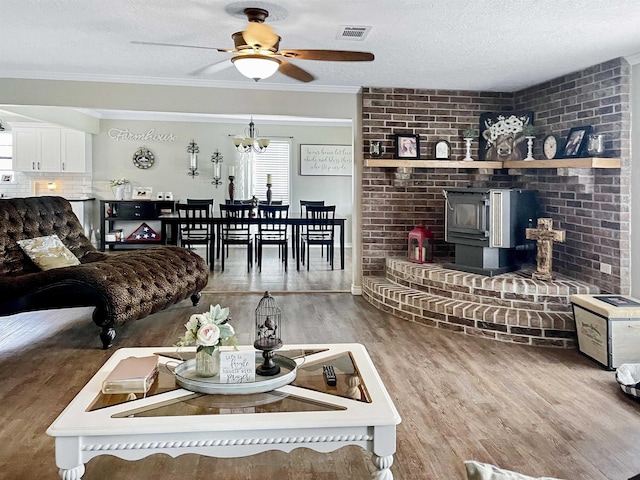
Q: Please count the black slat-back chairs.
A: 8